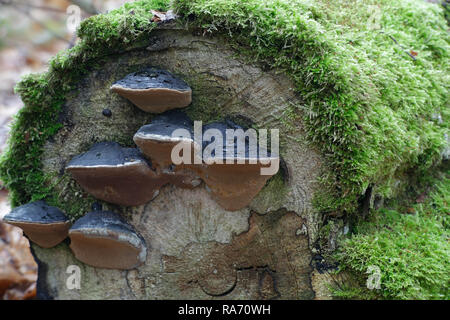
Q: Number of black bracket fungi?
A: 6